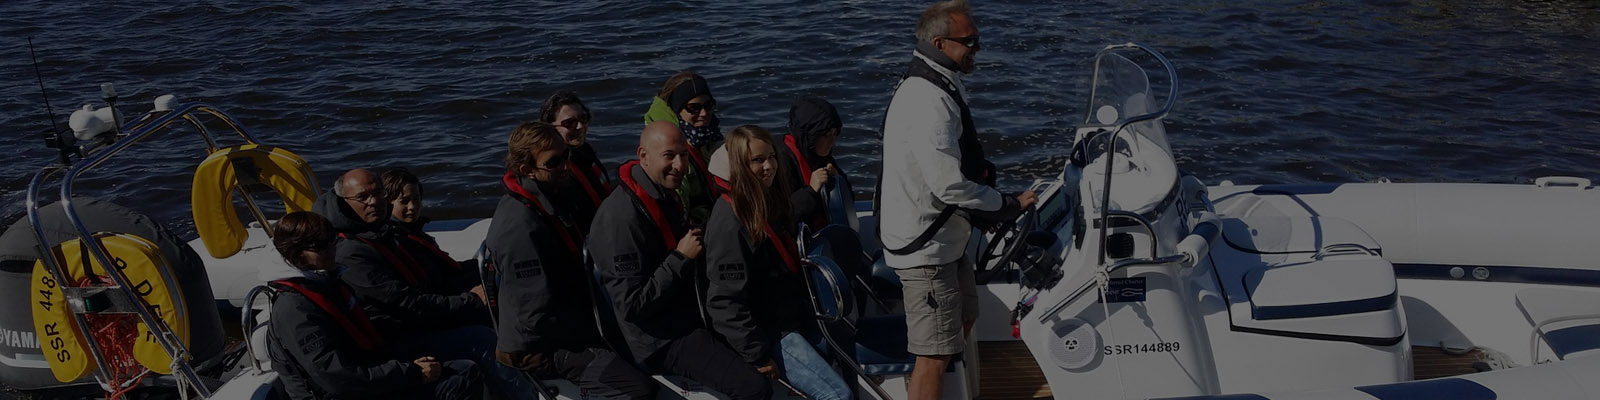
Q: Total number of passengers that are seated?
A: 9